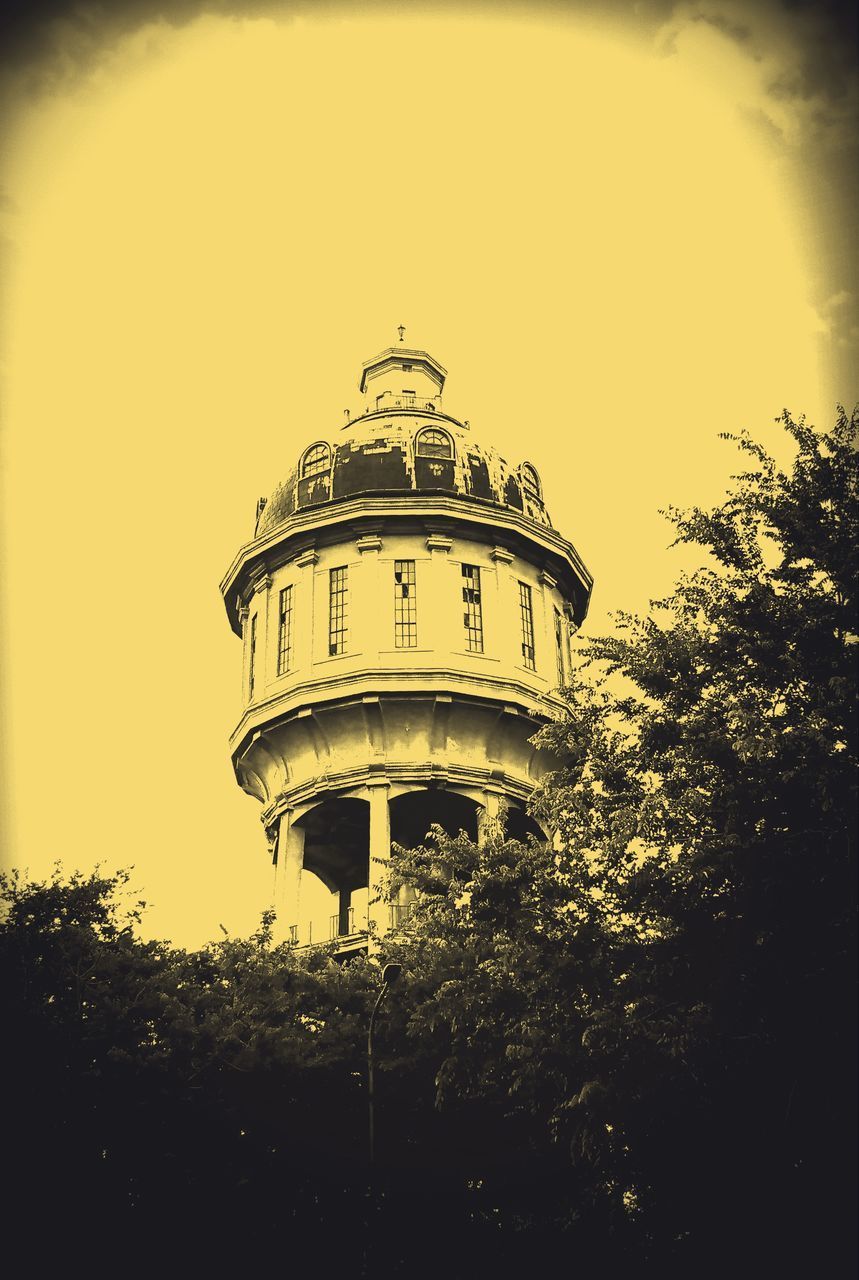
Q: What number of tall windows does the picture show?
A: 7